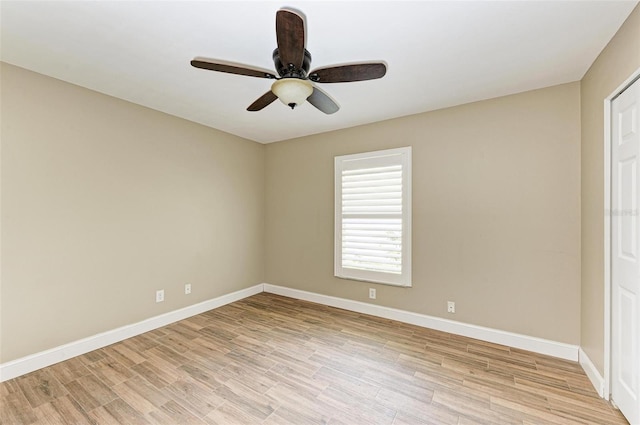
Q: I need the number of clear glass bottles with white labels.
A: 0